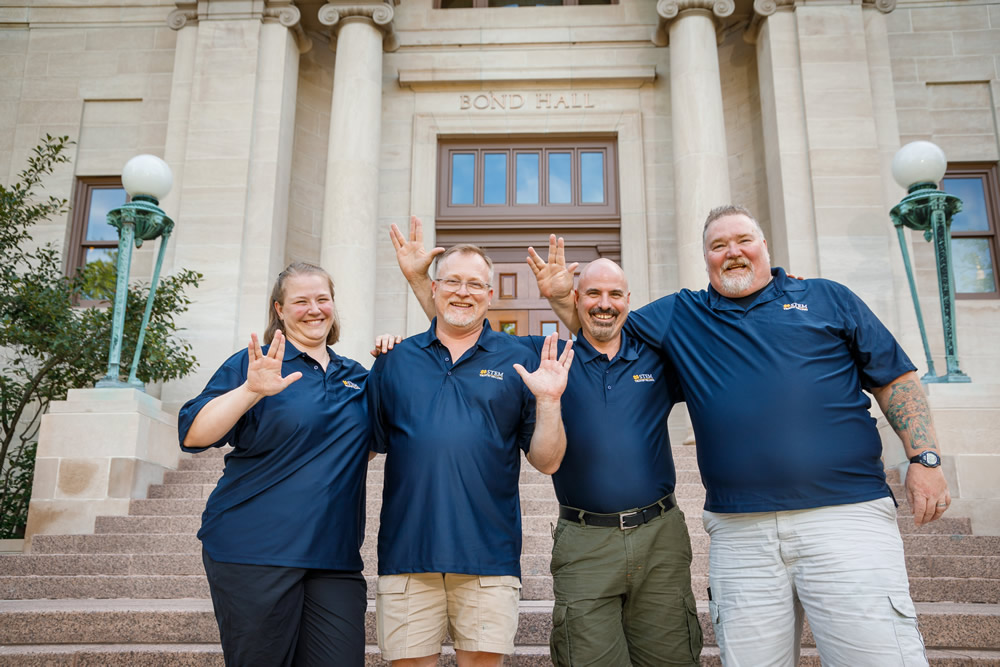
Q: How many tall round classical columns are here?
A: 2